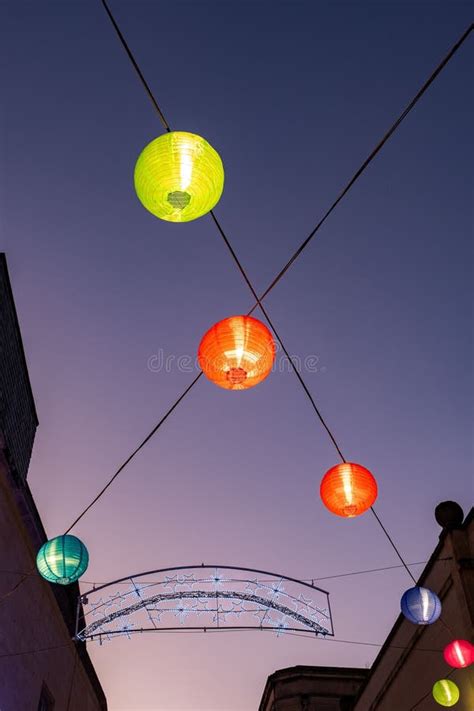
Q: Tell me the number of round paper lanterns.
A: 7